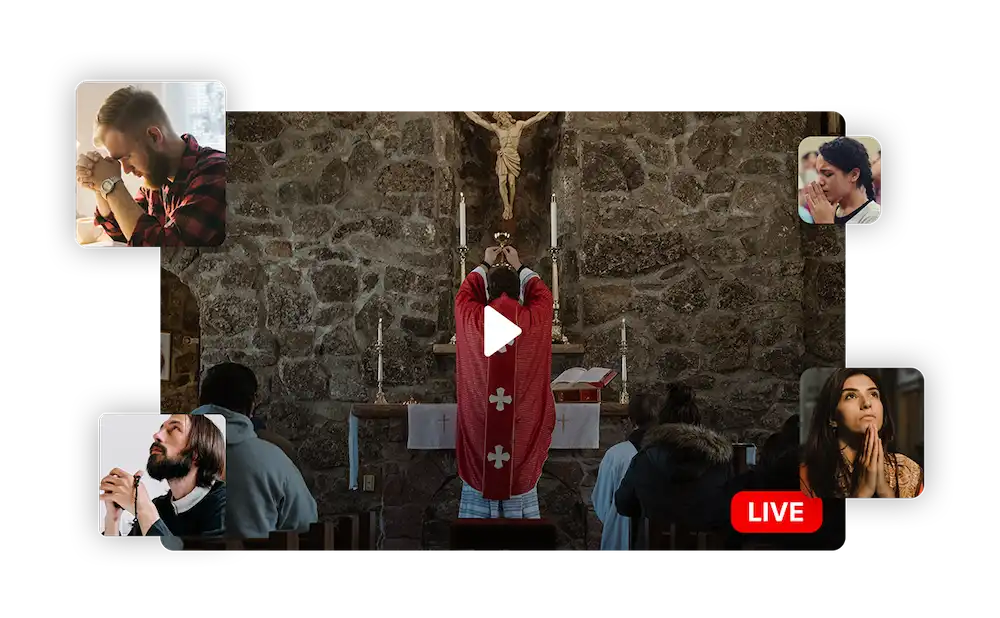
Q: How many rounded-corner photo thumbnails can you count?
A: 4